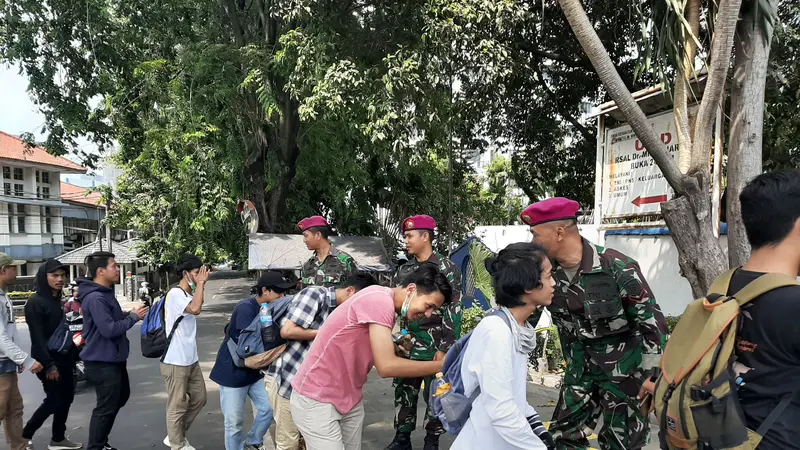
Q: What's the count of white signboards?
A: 1